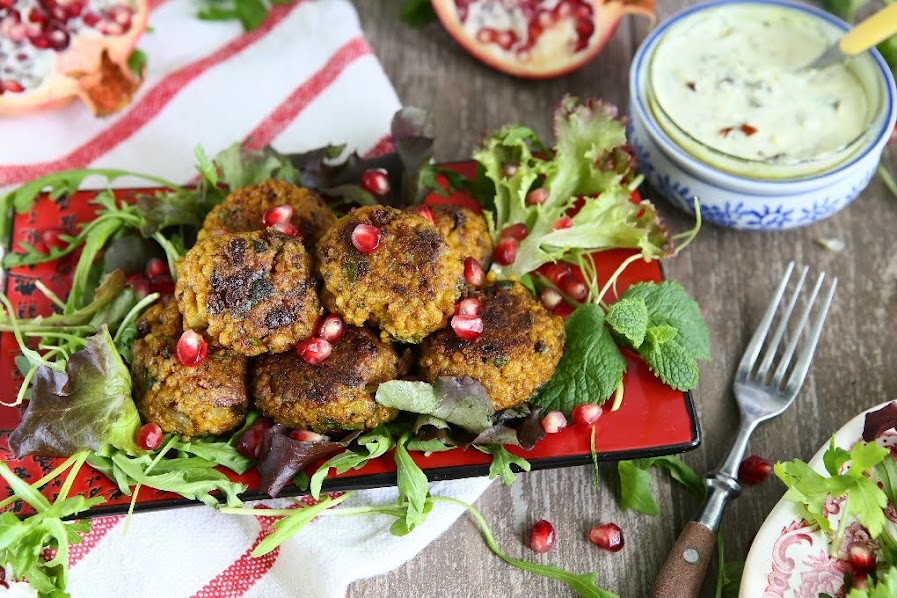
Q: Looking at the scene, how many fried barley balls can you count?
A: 7